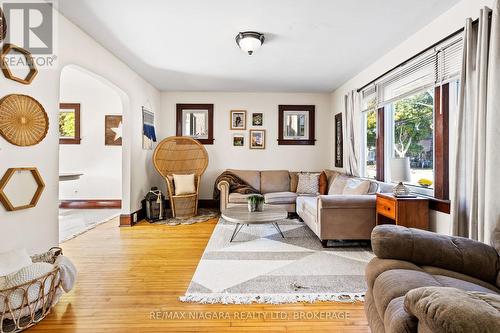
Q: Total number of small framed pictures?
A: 4